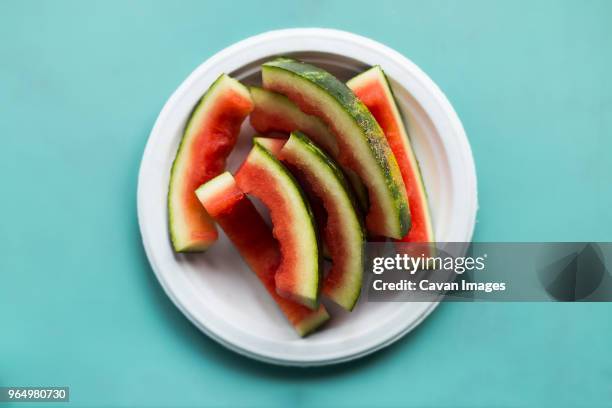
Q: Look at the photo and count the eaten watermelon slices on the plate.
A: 8